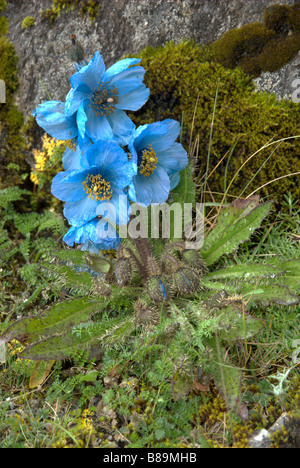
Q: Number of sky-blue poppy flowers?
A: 5